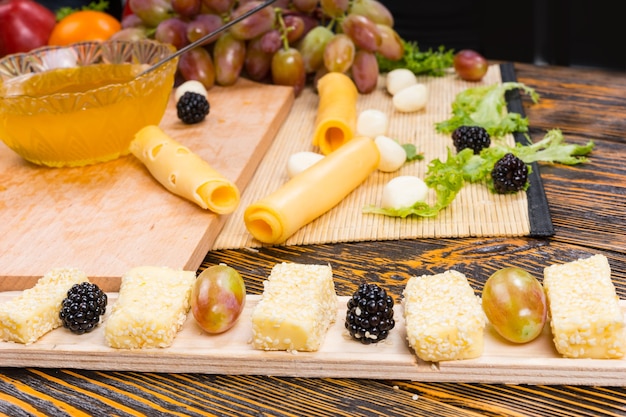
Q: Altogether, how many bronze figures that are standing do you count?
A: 0